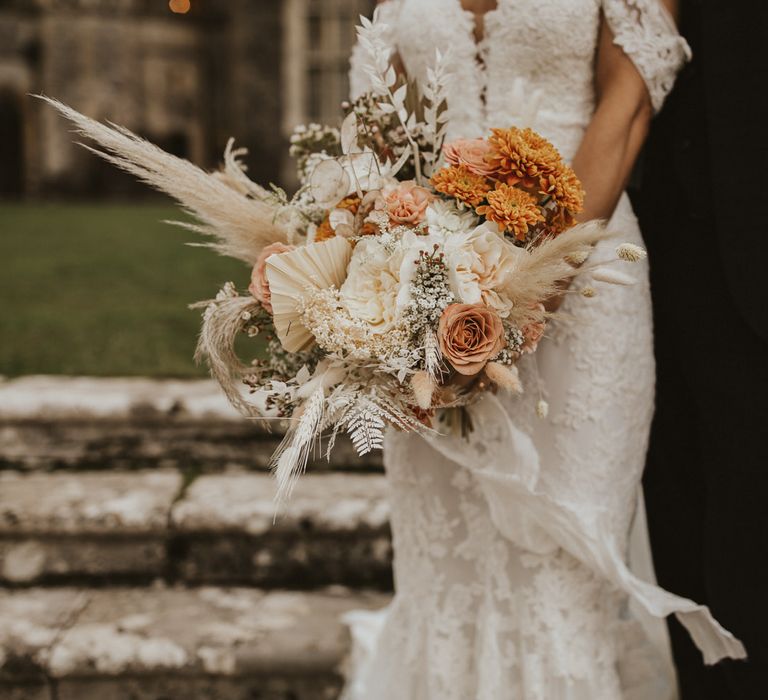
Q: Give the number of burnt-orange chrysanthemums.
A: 4